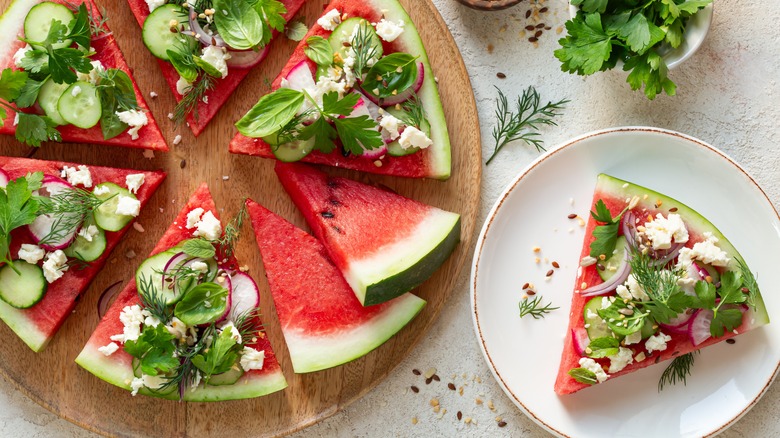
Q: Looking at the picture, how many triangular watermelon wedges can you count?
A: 8